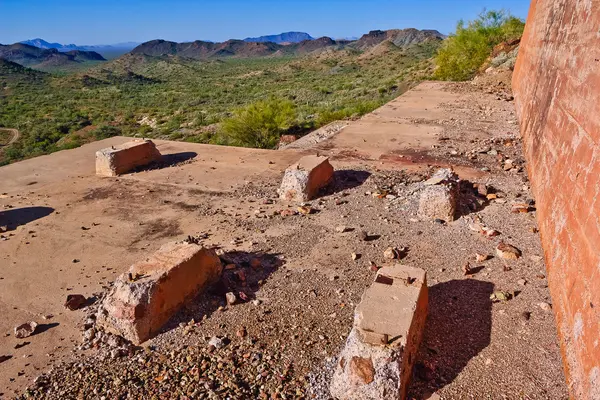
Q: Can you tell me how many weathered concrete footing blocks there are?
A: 5